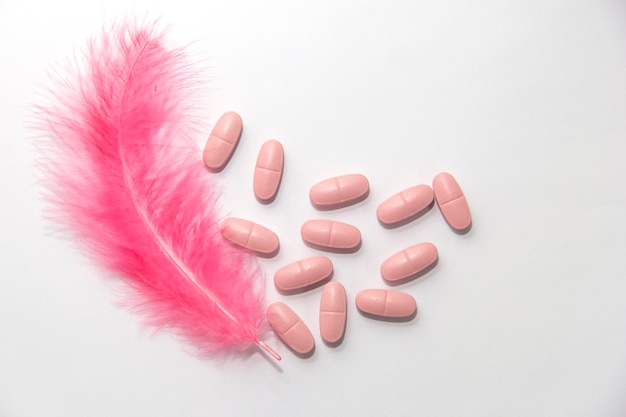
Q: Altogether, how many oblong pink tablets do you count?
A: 12